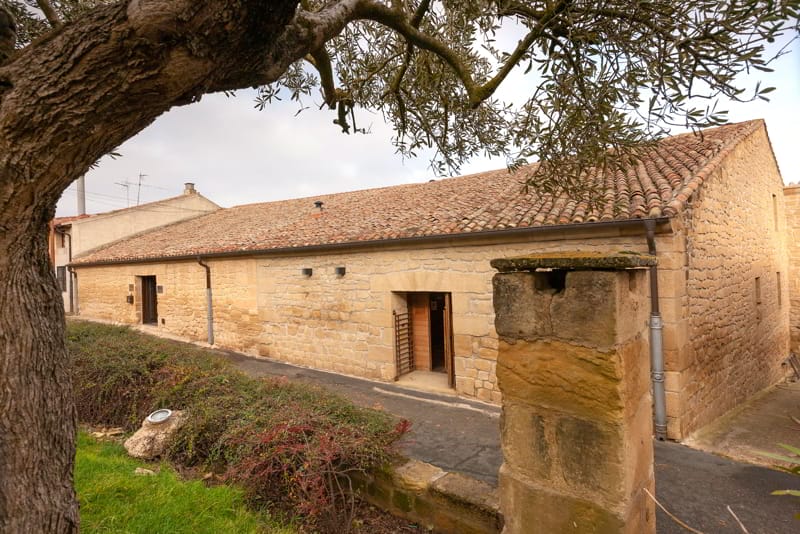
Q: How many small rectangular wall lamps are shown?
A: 2